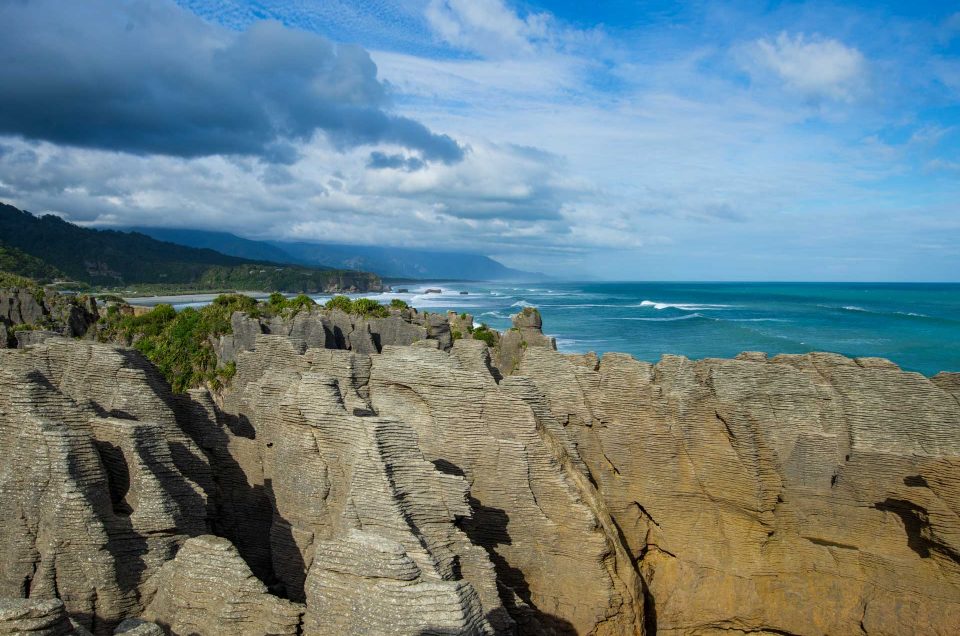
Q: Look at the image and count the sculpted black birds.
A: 0